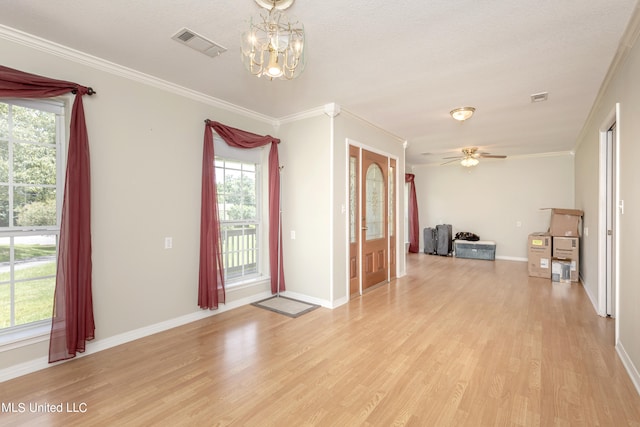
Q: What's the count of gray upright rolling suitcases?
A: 2